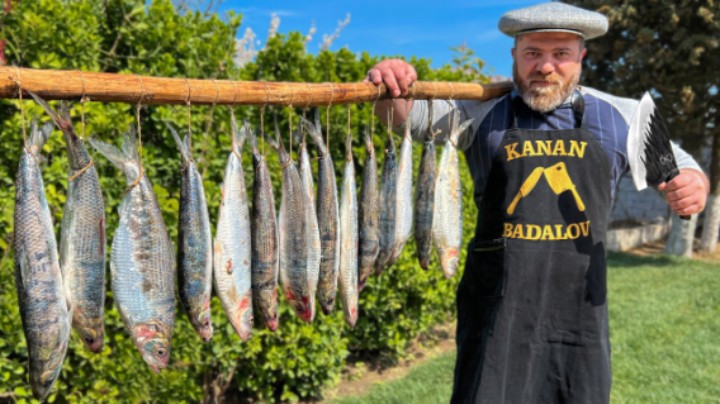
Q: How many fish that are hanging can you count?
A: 15